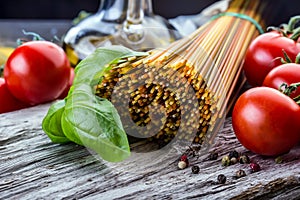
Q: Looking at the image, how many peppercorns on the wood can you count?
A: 12